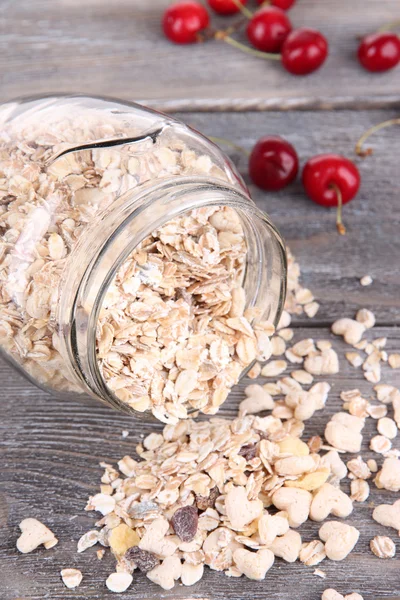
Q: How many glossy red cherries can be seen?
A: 8